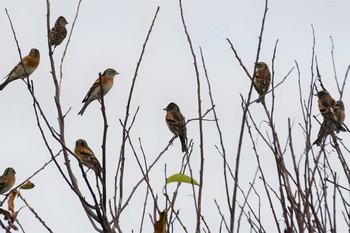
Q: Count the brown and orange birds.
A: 9